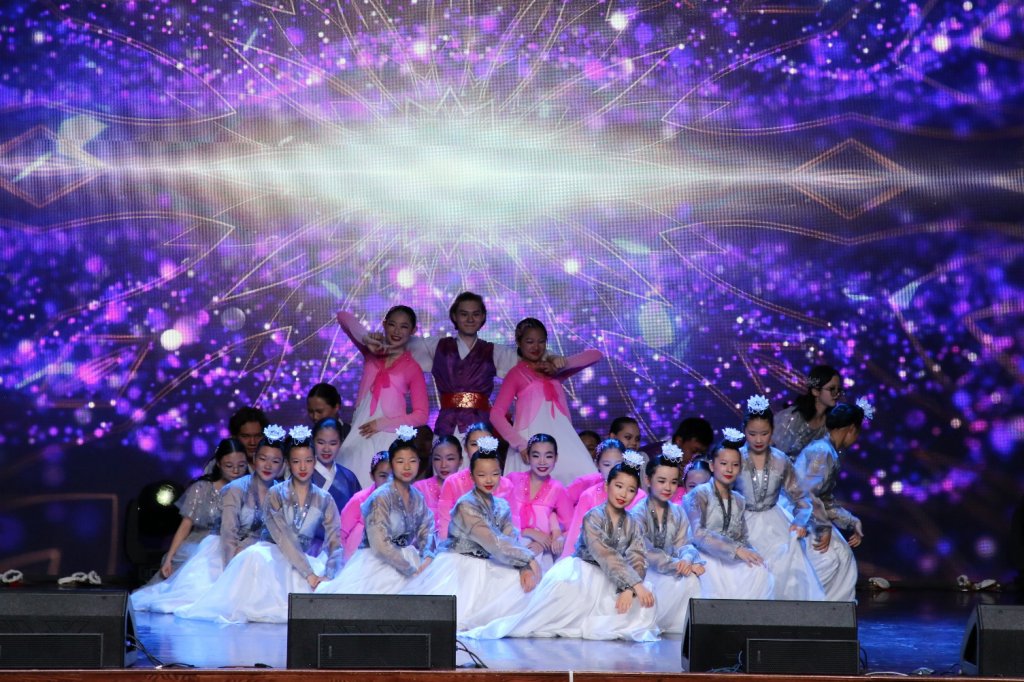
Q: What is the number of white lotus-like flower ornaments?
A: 9